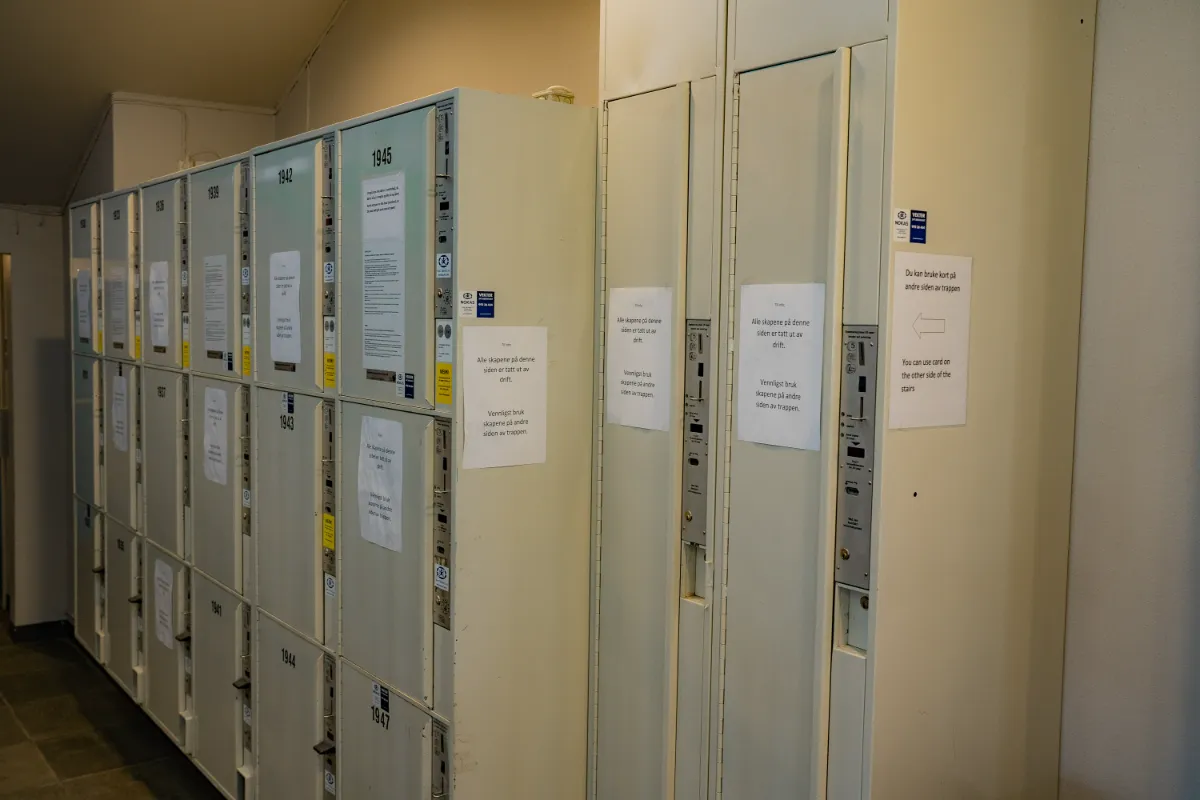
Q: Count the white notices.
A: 14